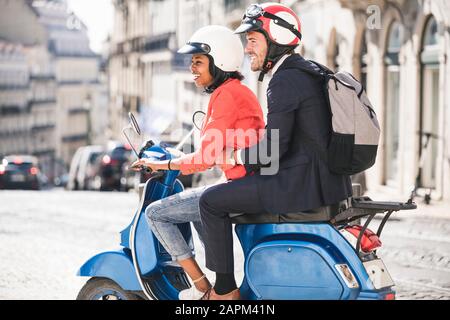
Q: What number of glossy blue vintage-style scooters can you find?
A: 1